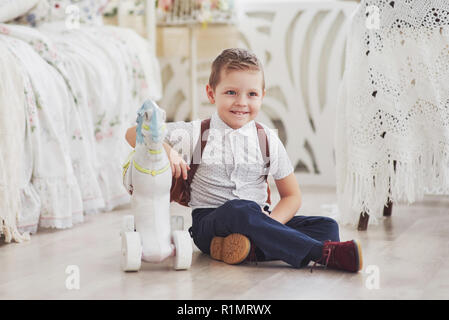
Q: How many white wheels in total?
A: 4